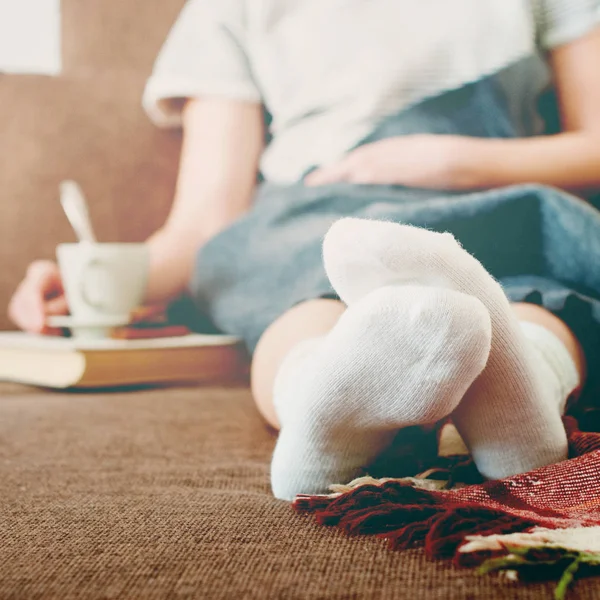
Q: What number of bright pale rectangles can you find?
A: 1